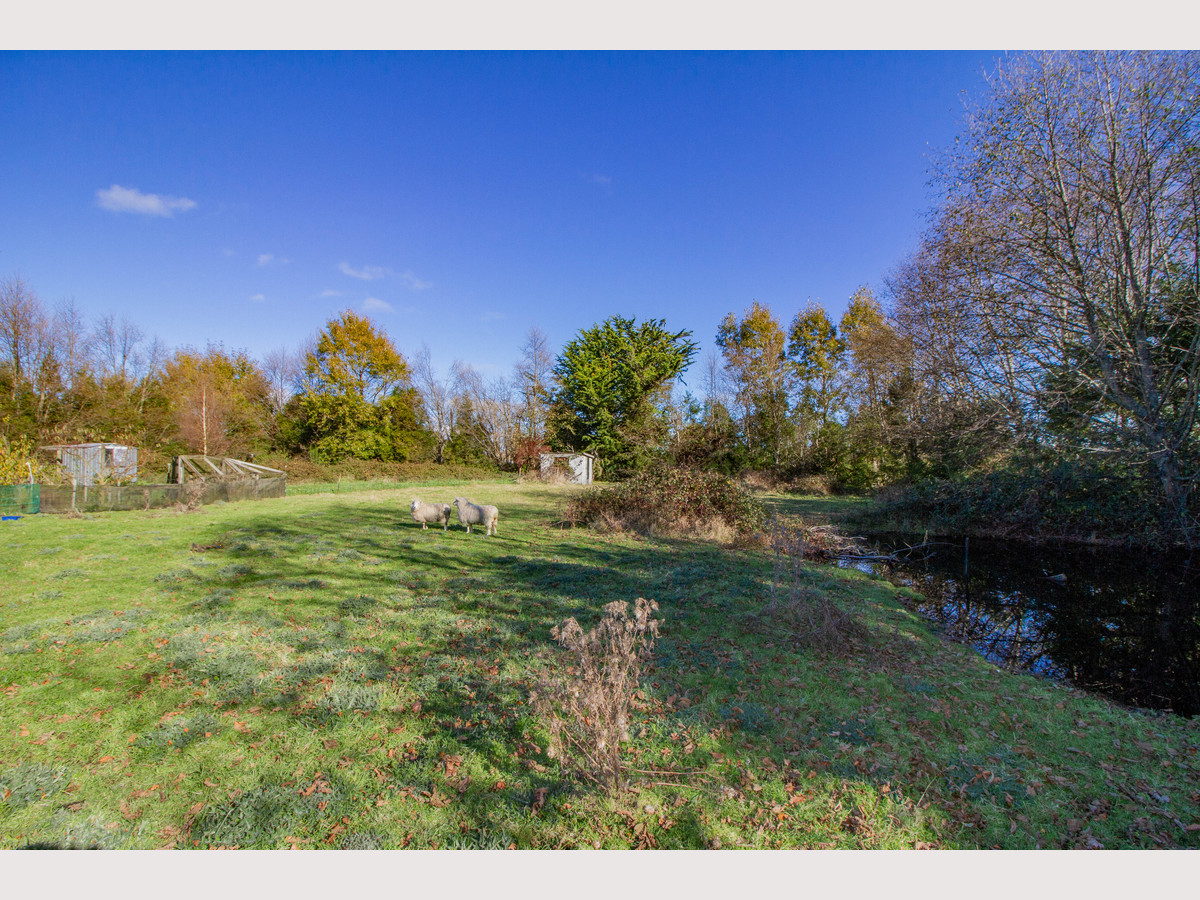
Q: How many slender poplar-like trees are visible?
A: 3